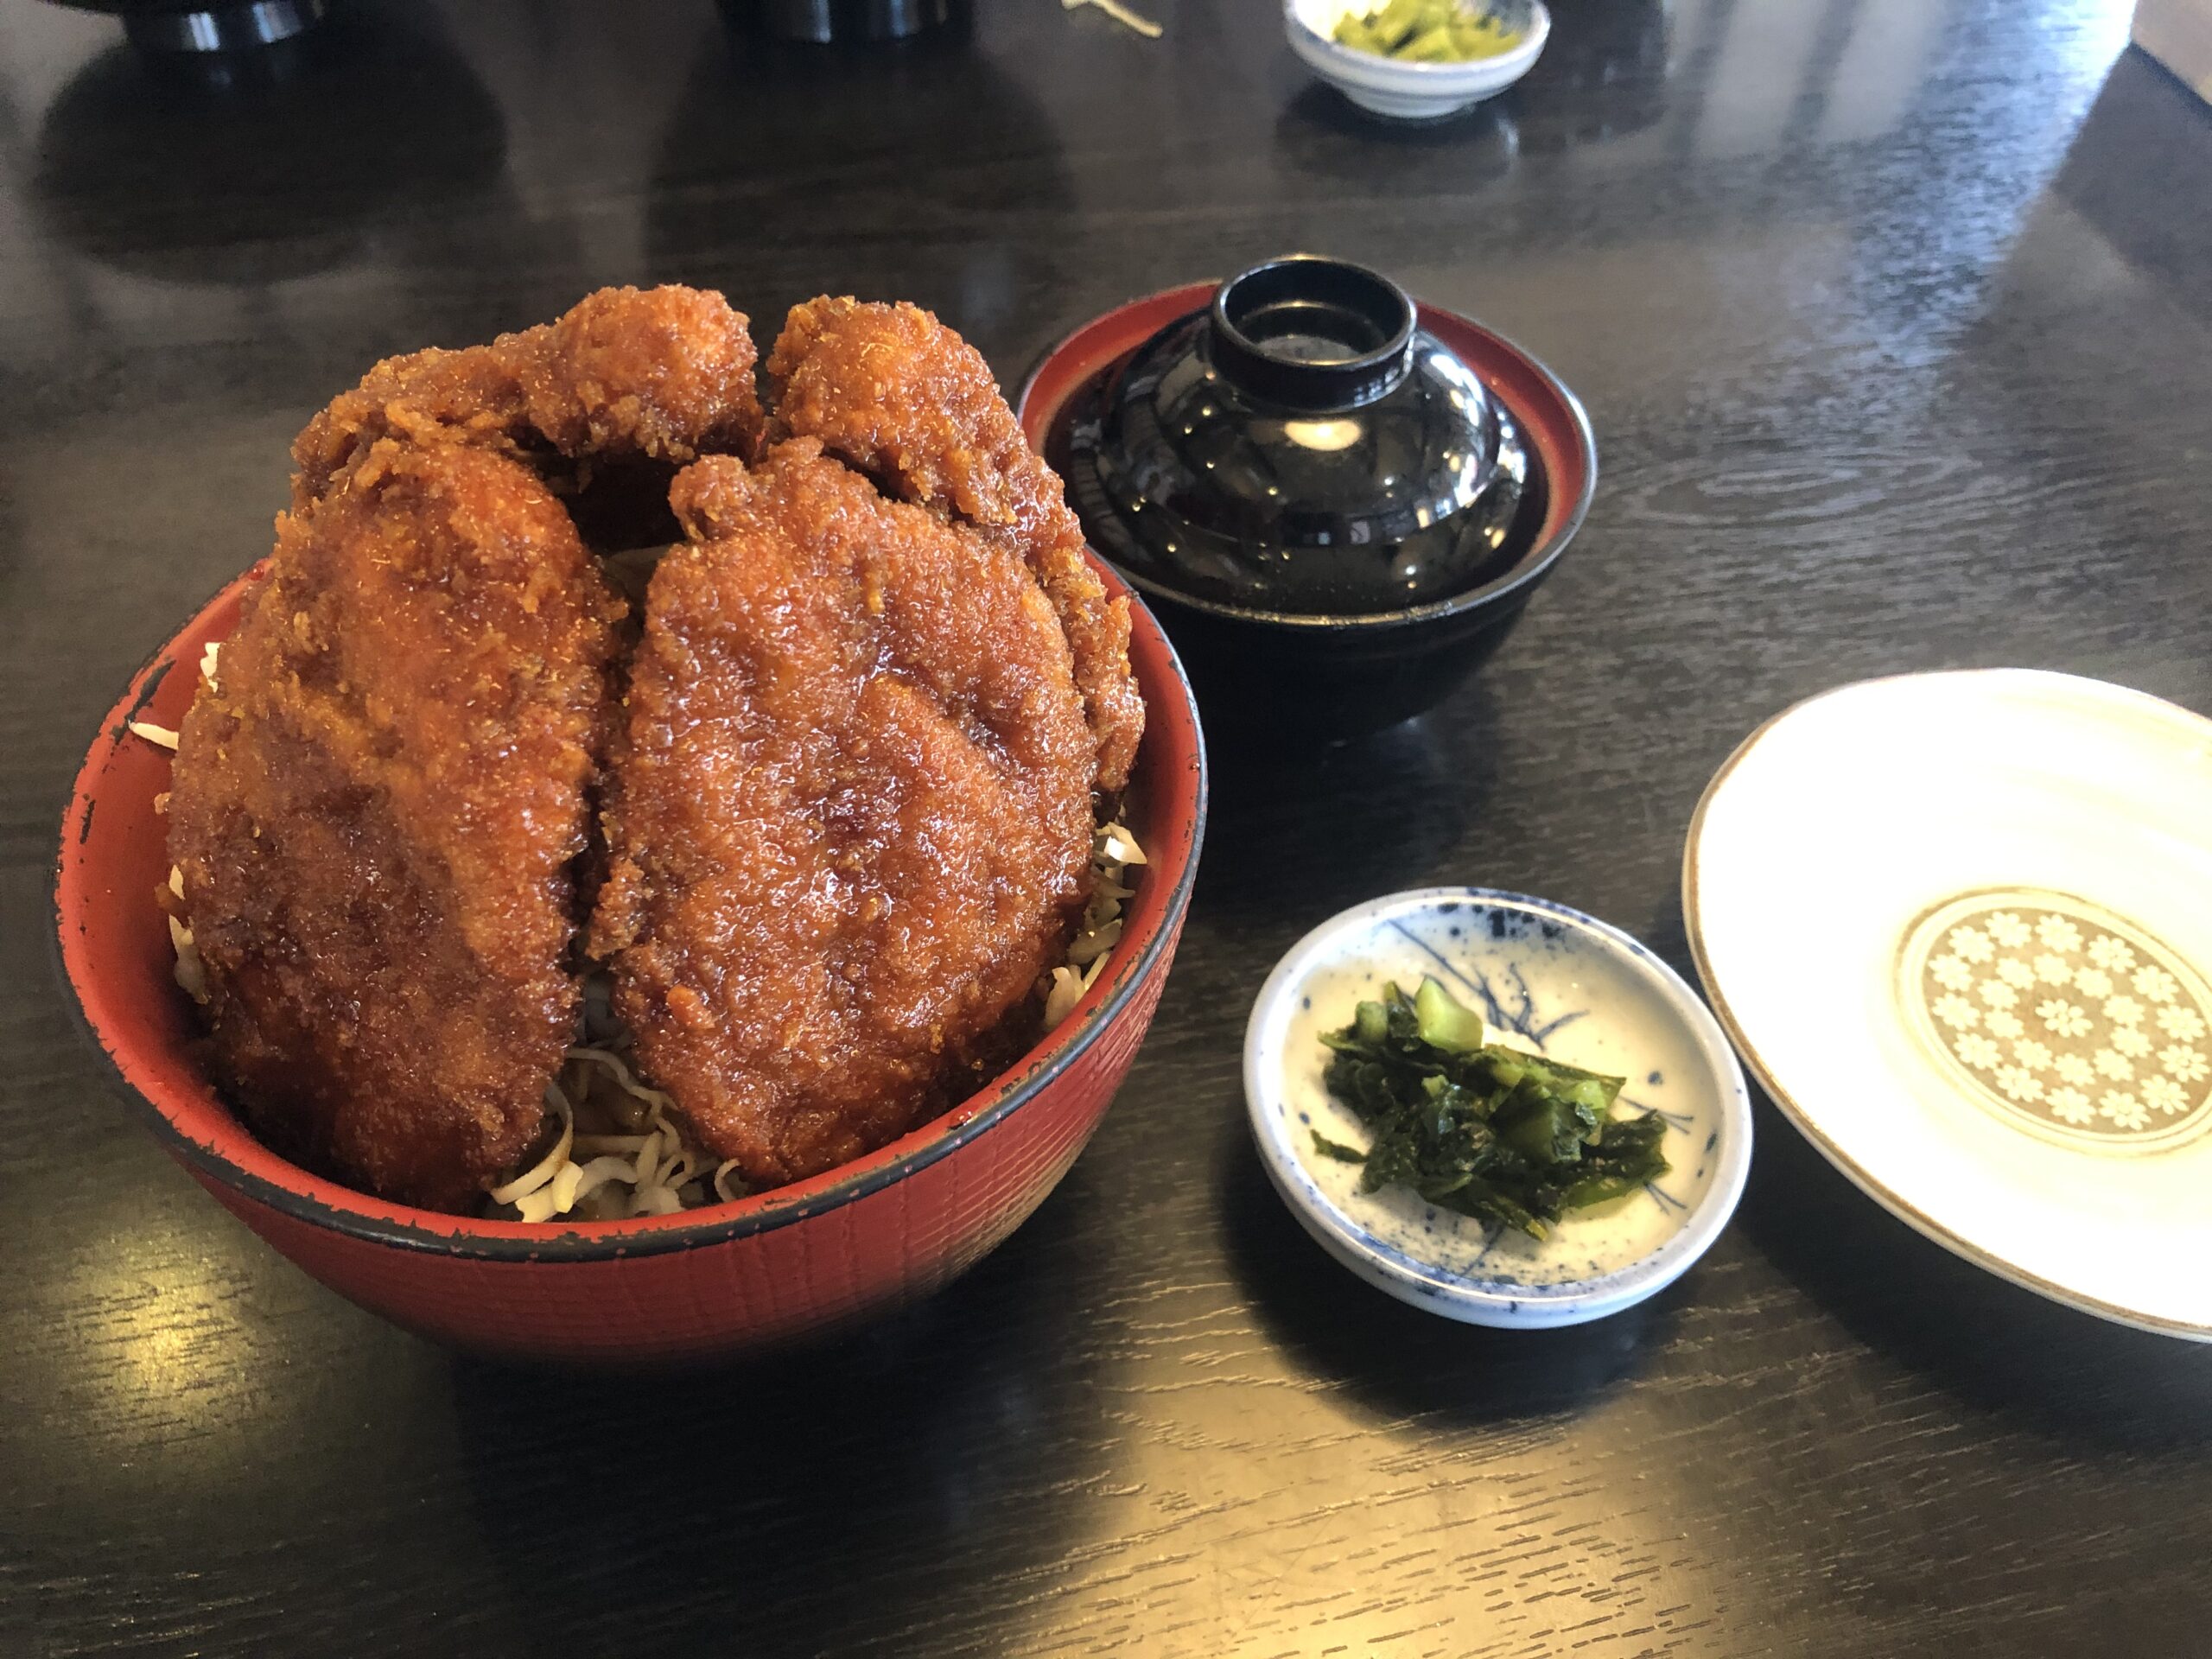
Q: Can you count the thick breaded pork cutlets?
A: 4